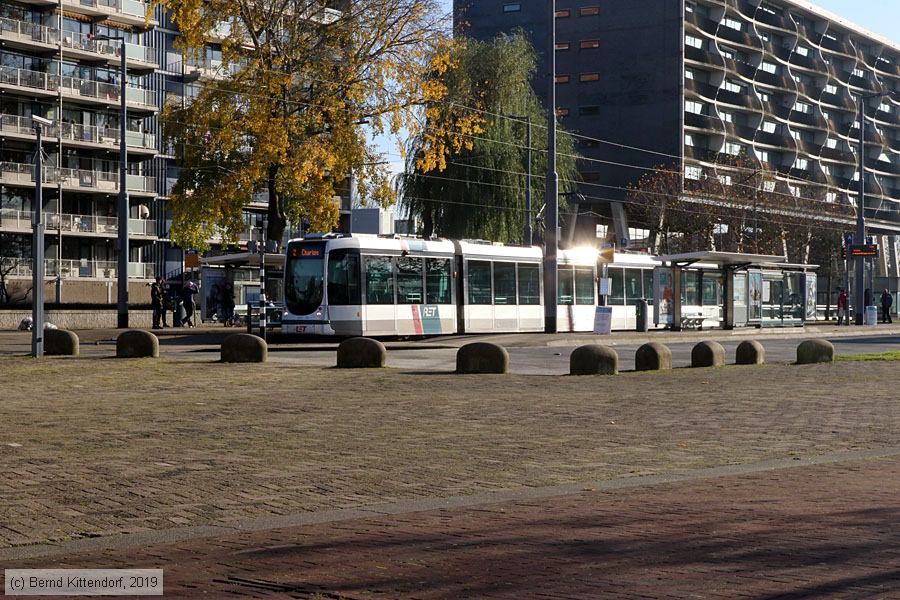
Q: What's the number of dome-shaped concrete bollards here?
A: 10